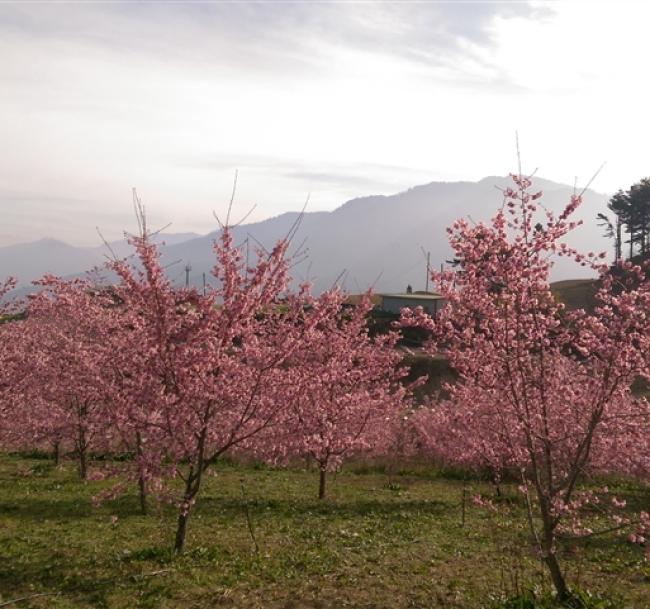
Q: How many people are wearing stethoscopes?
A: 0